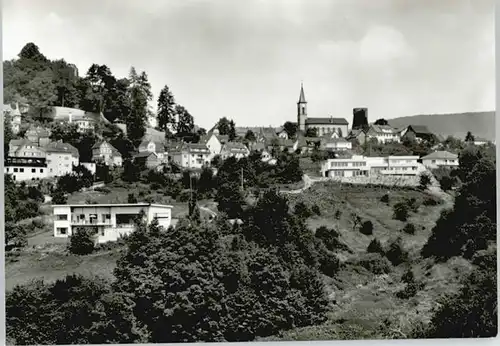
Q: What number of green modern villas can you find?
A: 0